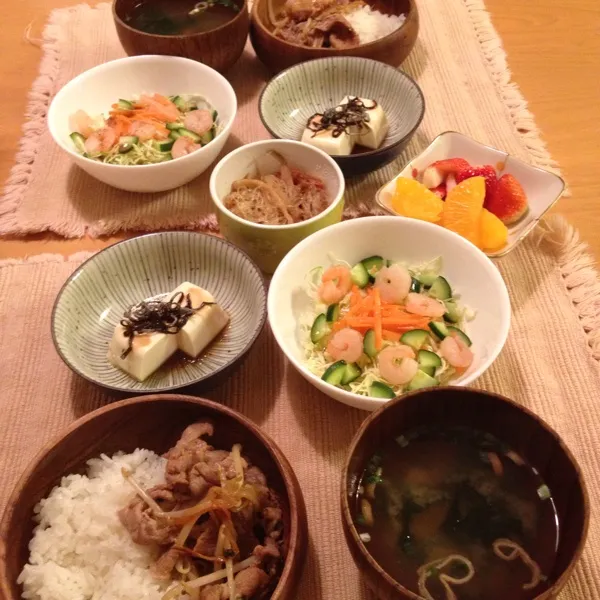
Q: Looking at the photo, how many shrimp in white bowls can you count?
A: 11